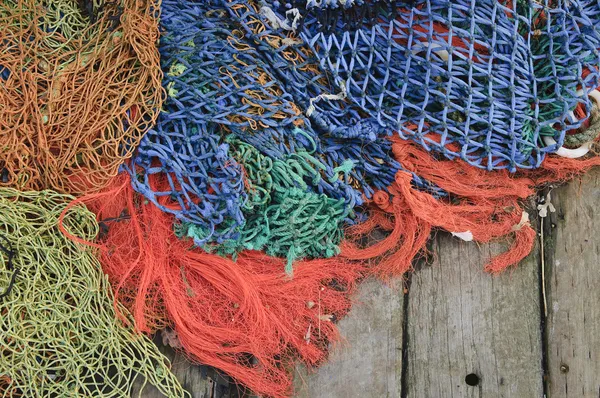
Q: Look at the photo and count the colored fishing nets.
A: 5